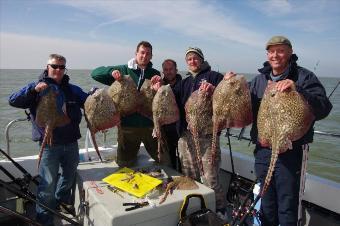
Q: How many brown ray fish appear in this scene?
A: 9